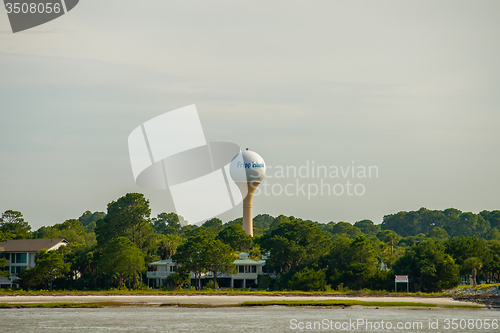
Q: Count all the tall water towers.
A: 1